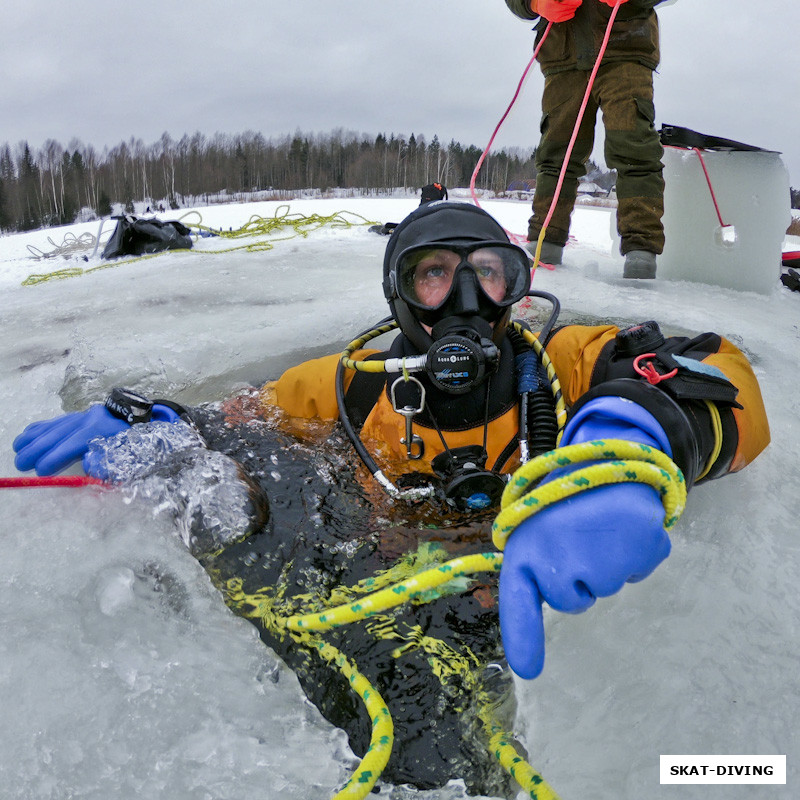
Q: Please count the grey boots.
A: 2